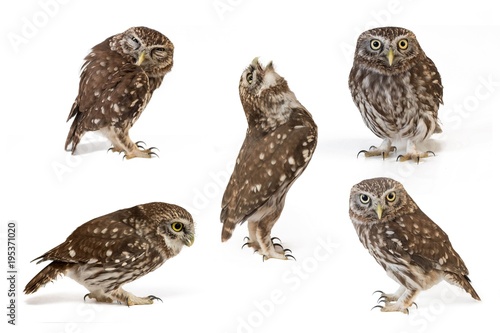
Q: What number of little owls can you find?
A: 5